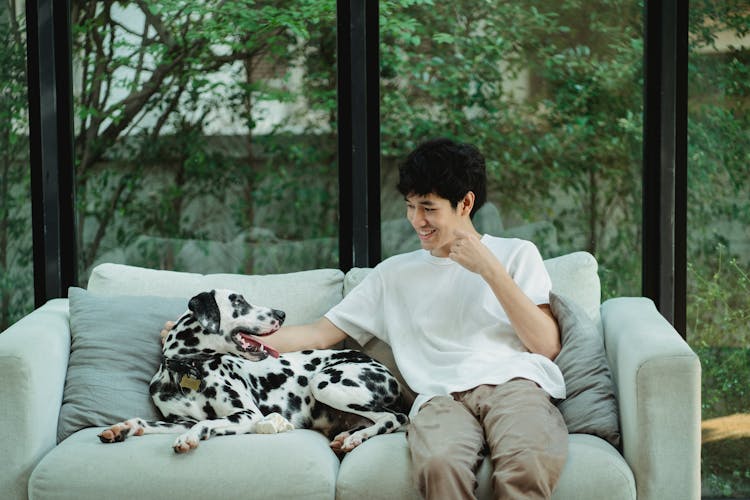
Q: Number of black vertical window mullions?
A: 3